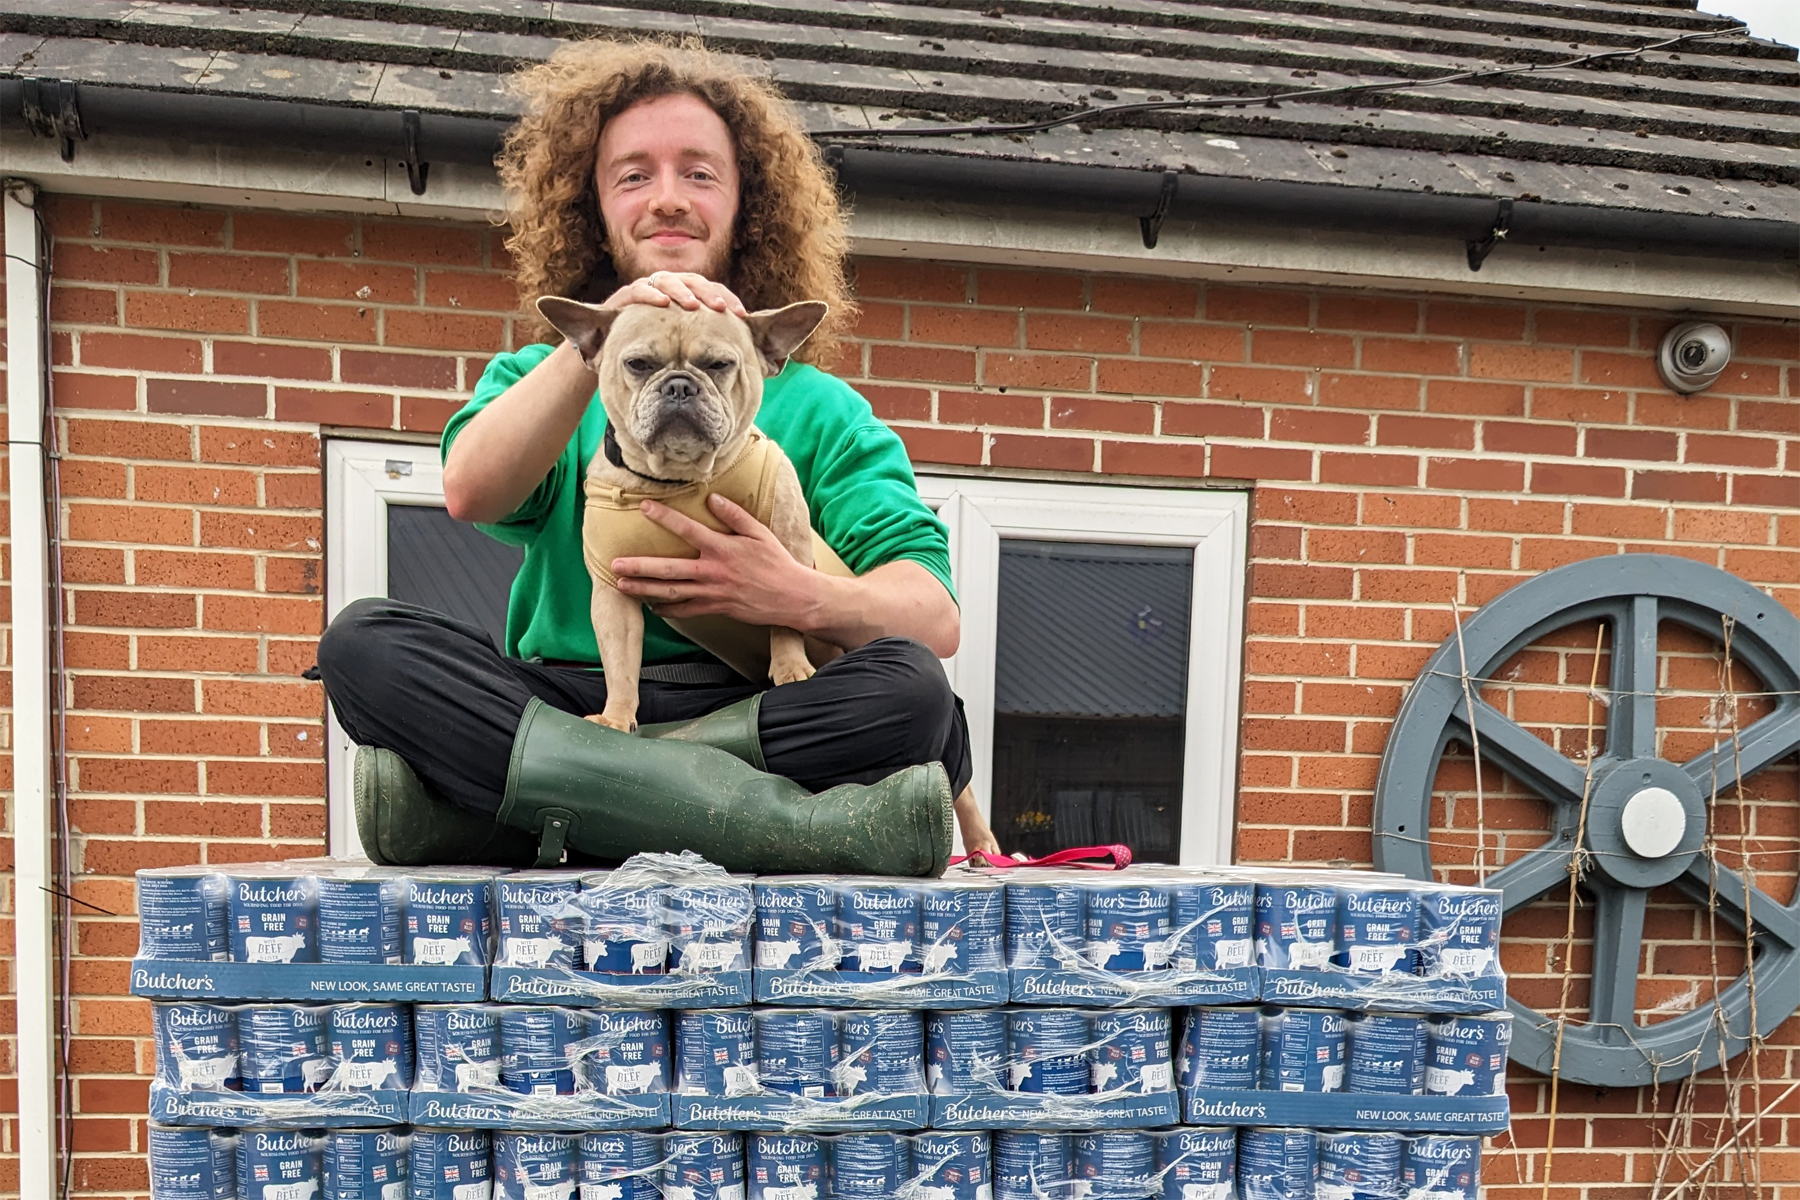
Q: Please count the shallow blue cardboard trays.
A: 10